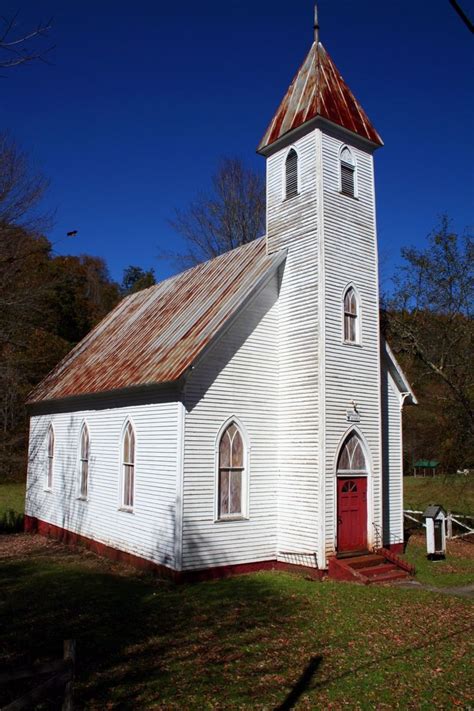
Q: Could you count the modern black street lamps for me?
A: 0